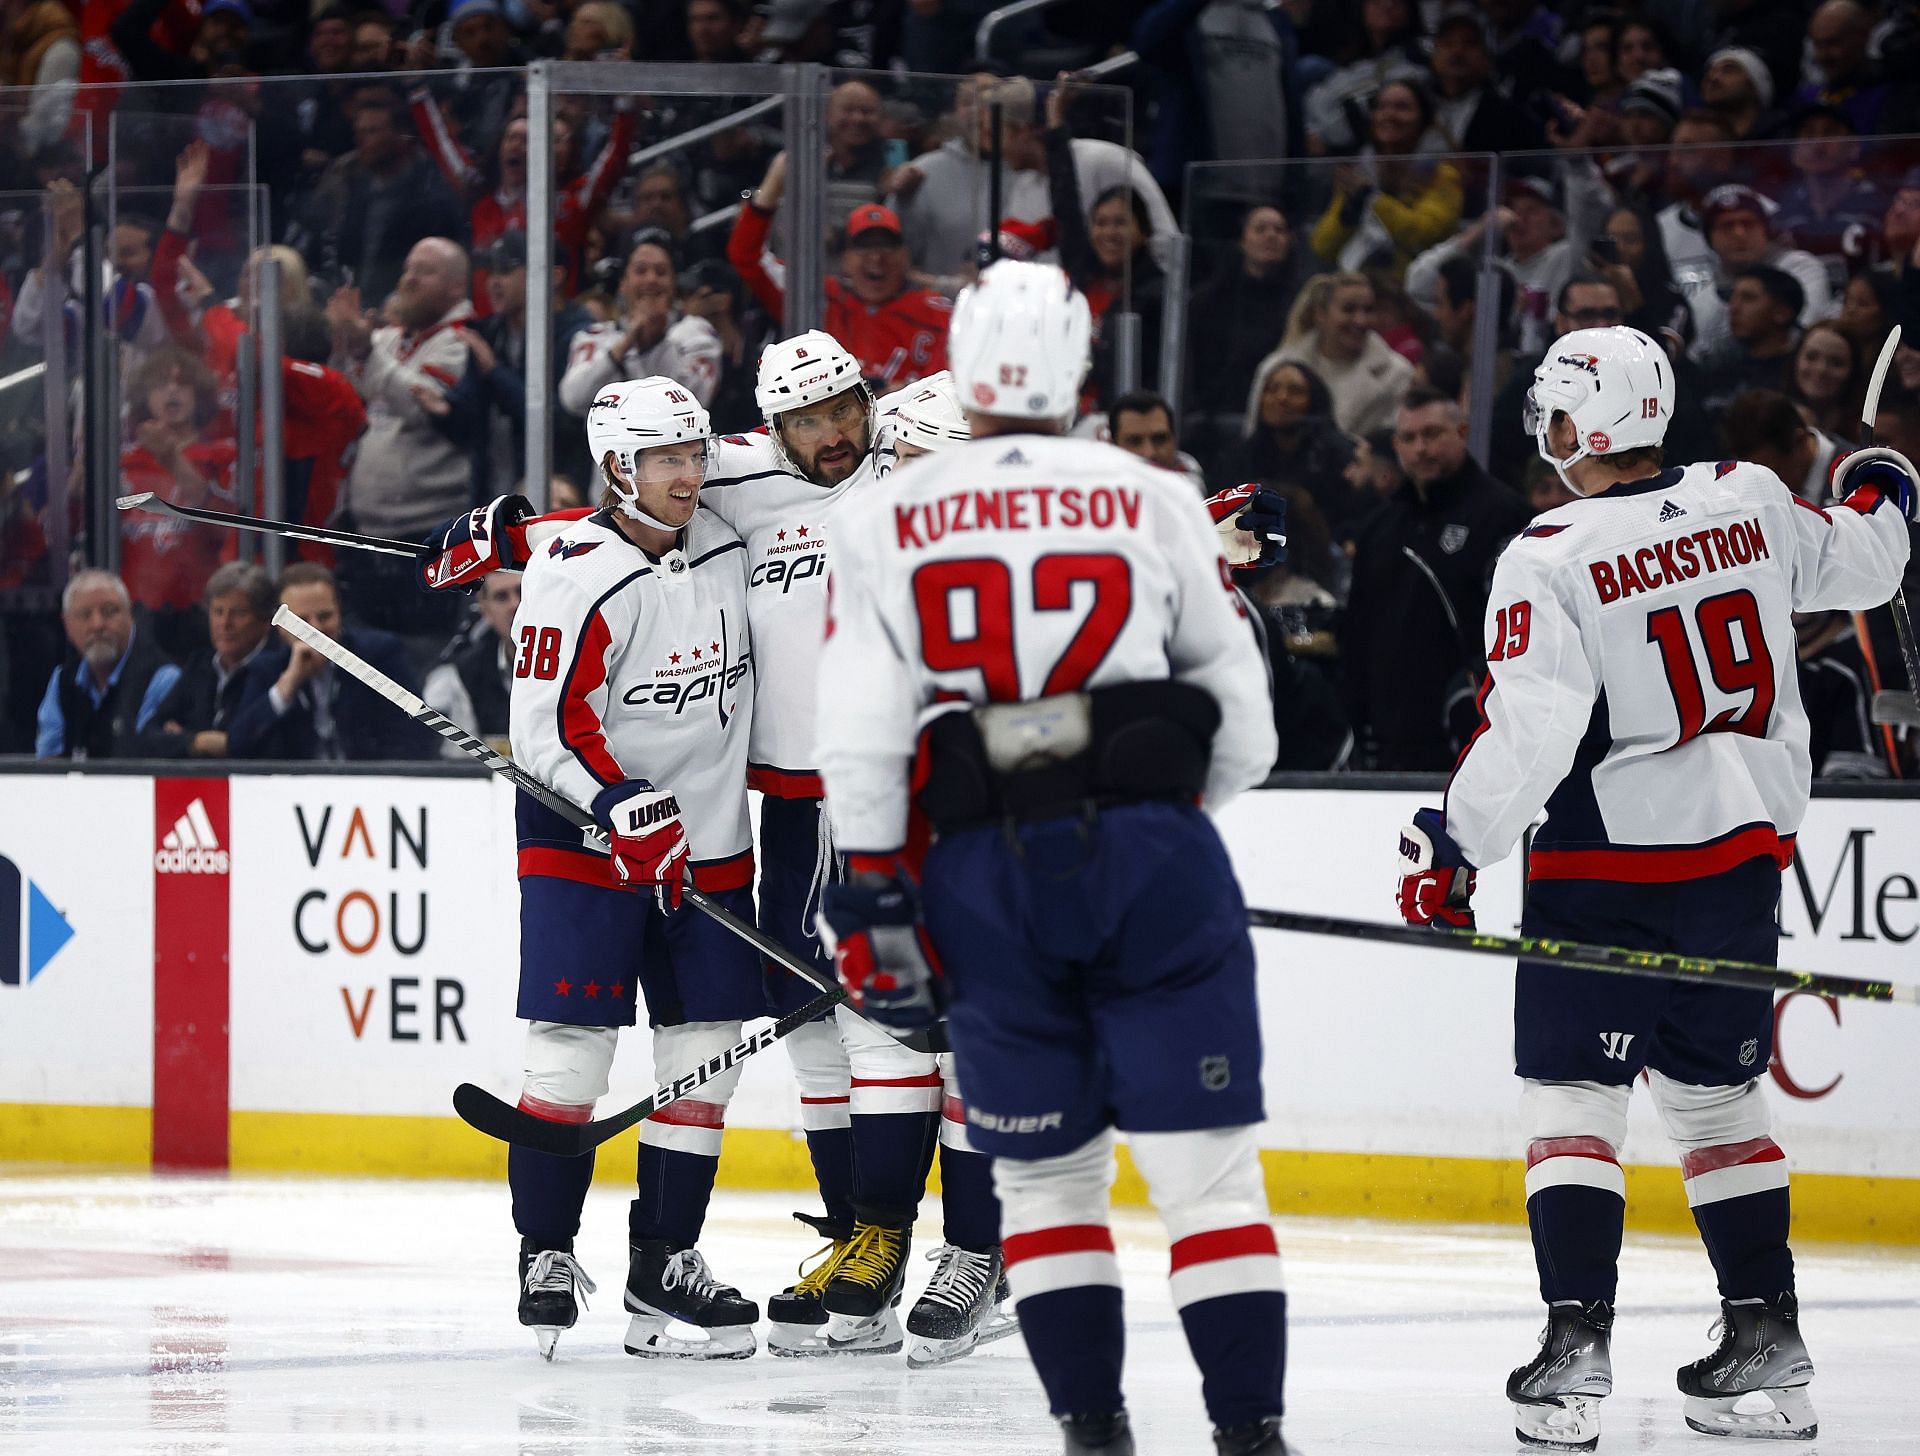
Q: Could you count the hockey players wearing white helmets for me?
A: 5